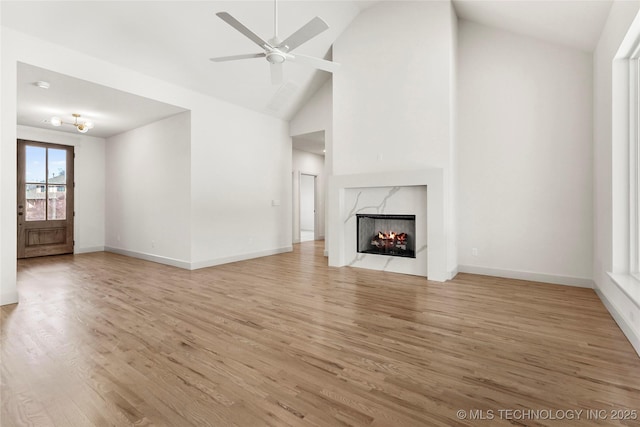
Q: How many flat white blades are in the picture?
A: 5